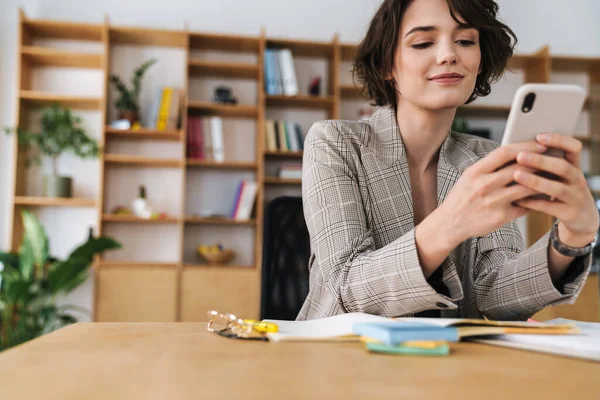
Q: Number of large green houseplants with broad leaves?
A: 1